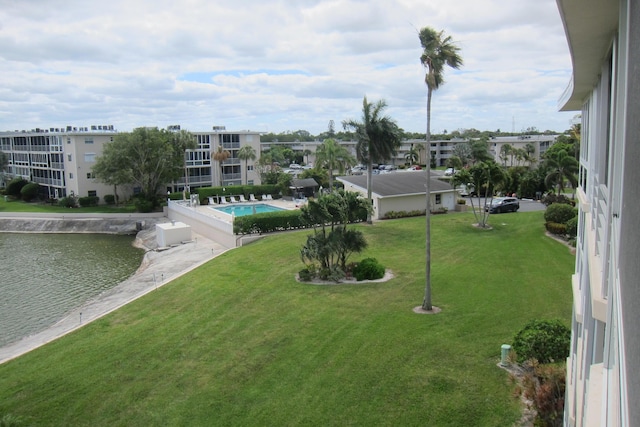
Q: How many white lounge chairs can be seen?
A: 7